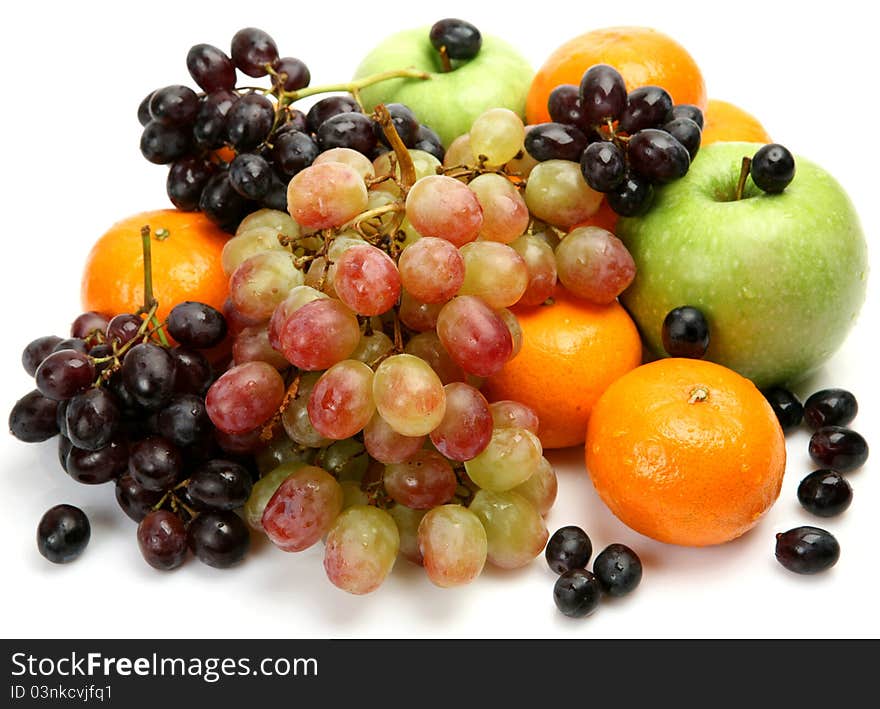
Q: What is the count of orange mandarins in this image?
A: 5